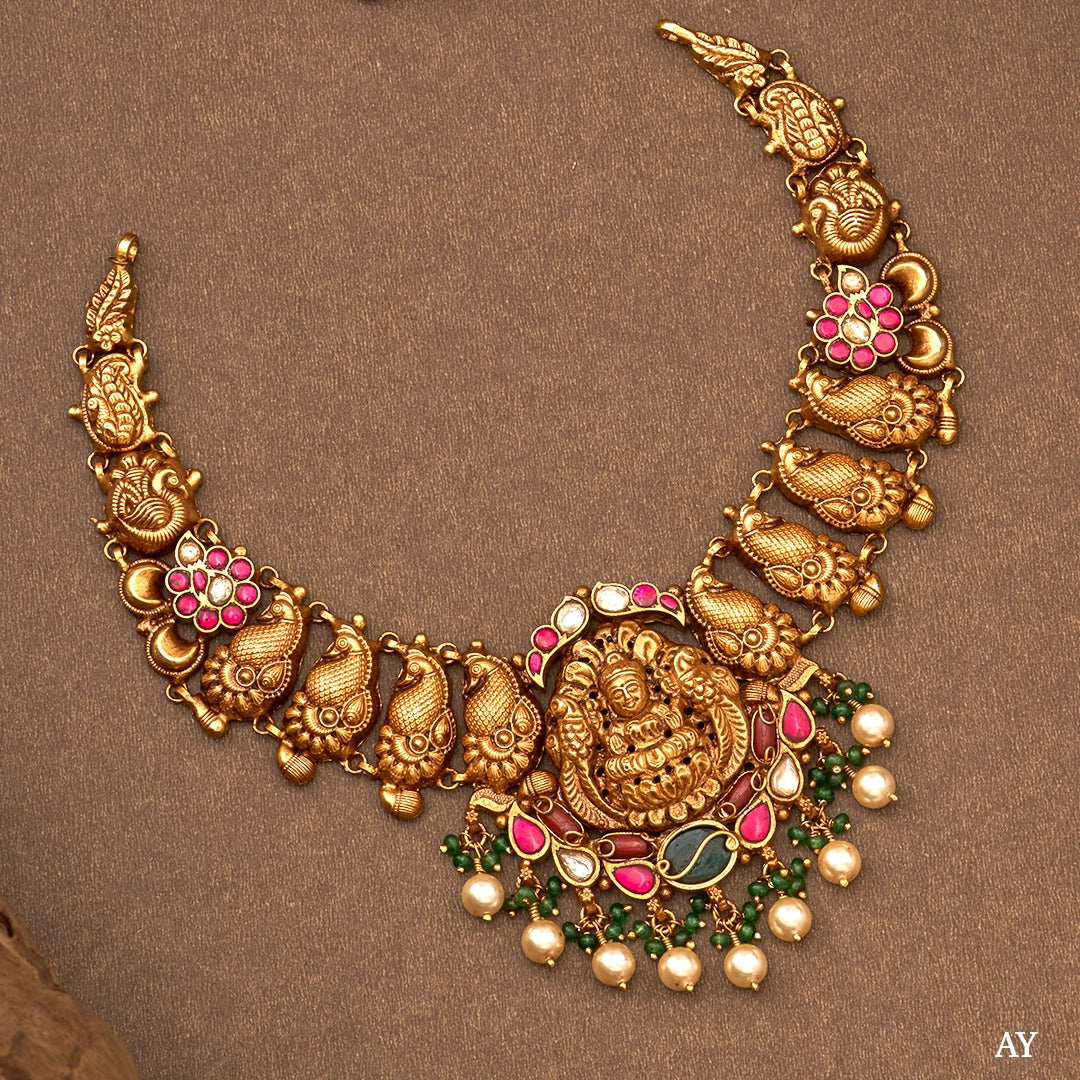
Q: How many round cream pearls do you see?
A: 9